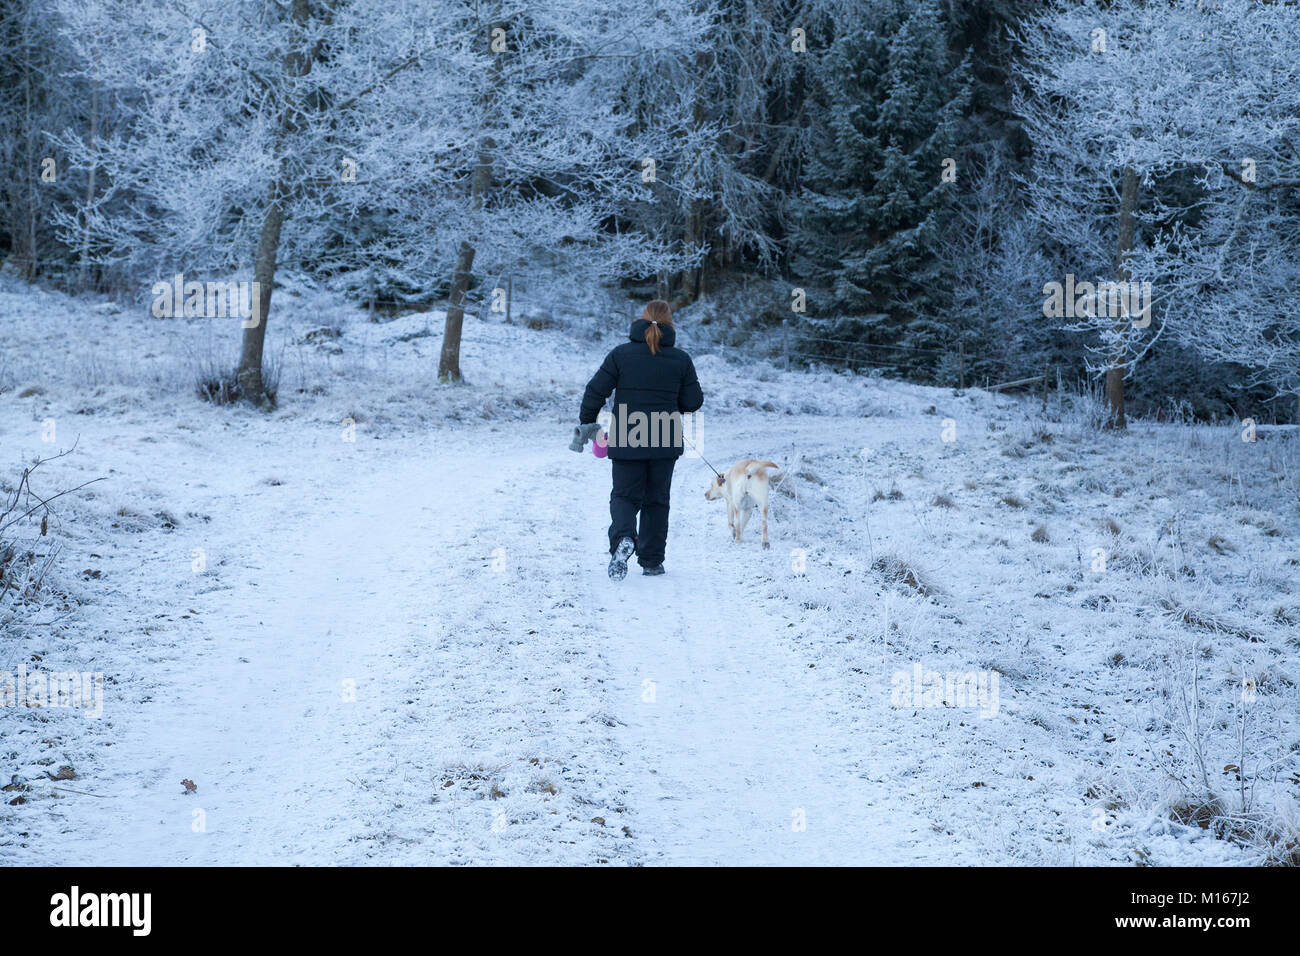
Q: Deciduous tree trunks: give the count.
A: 3